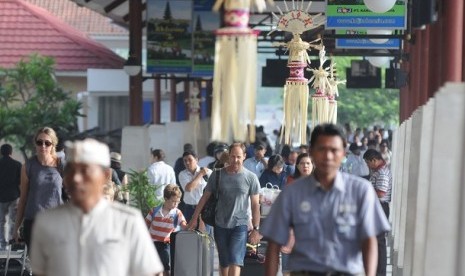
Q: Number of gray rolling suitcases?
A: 1